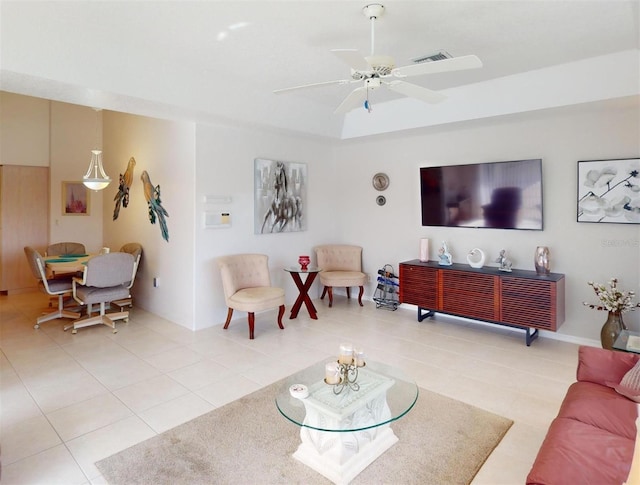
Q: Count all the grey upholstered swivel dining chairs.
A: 4